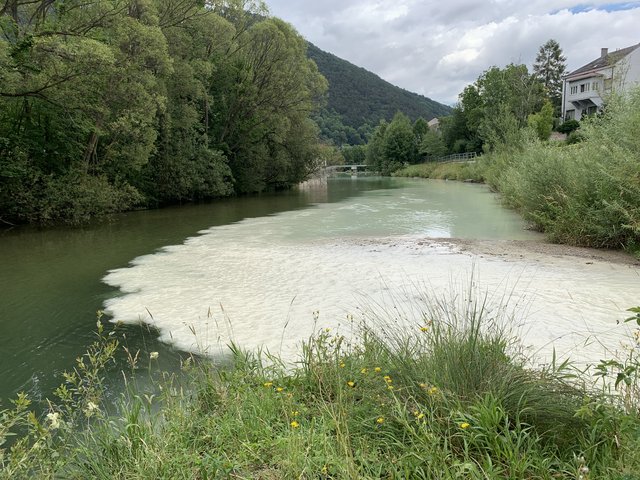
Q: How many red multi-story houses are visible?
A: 0